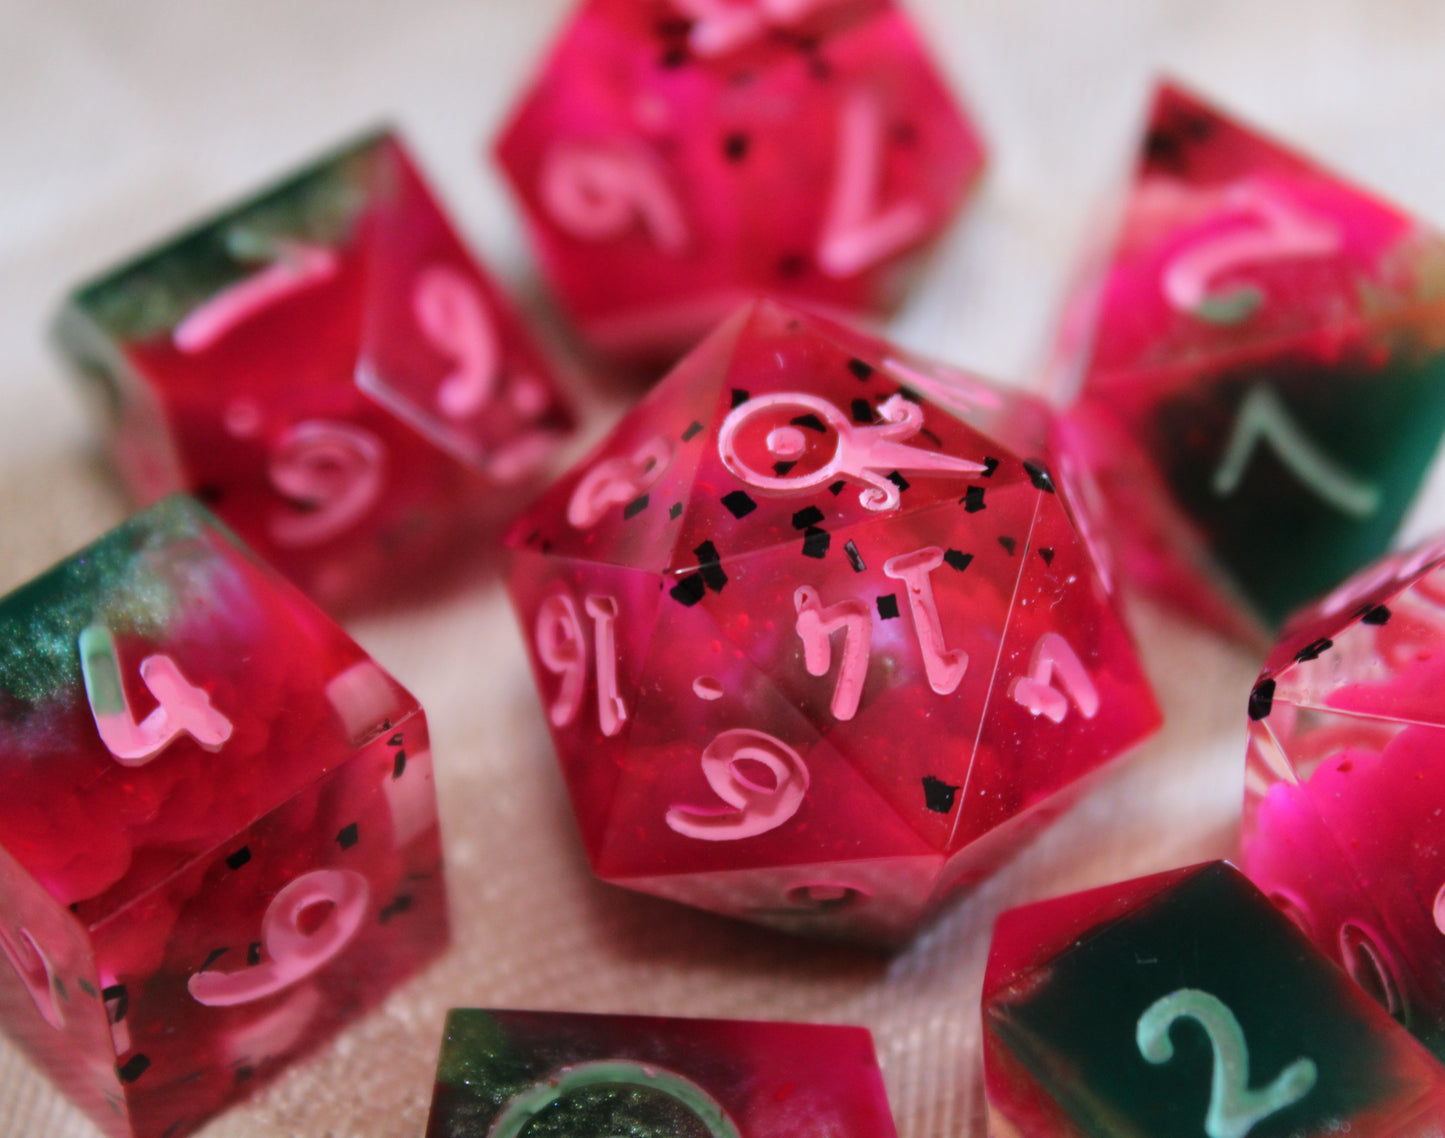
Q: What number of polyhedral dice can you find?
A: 8